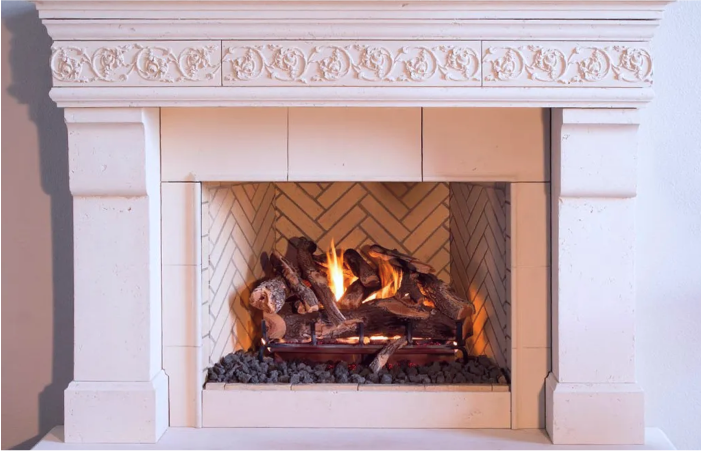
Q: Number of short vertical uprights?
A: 5